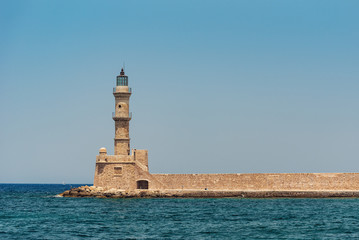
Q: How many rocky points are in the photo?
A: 1